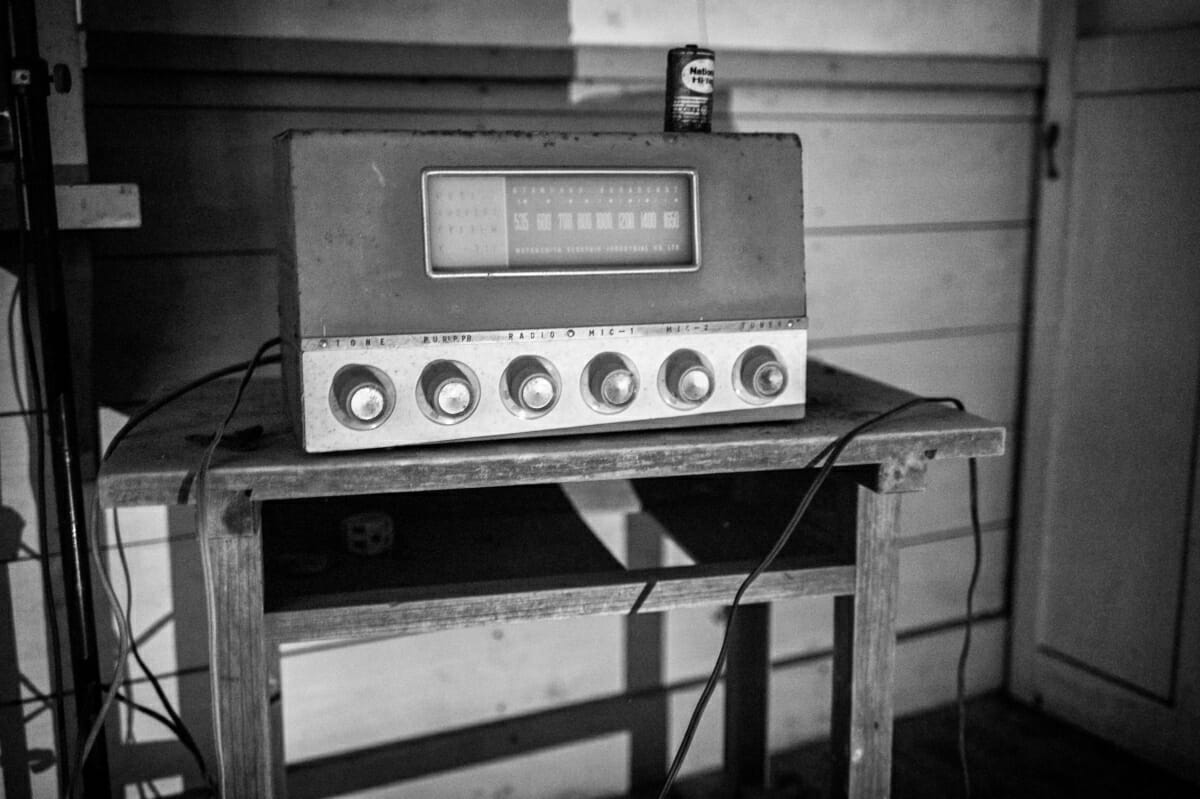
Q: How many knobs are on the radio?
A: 6